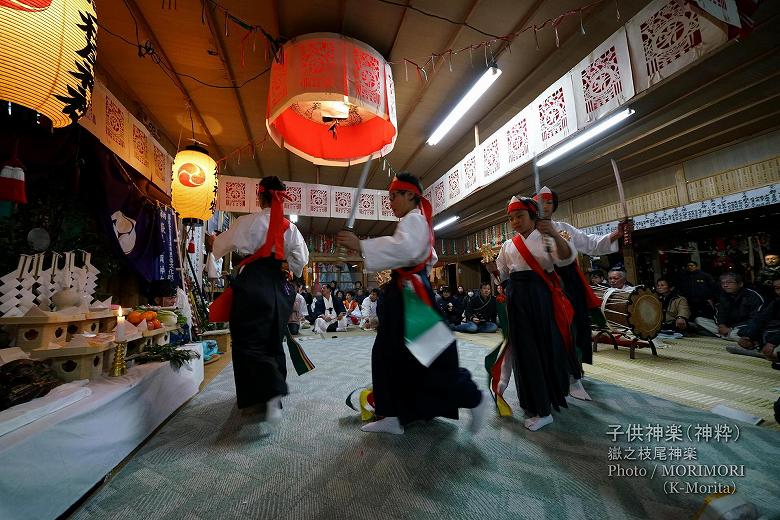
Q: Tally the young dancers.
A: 4